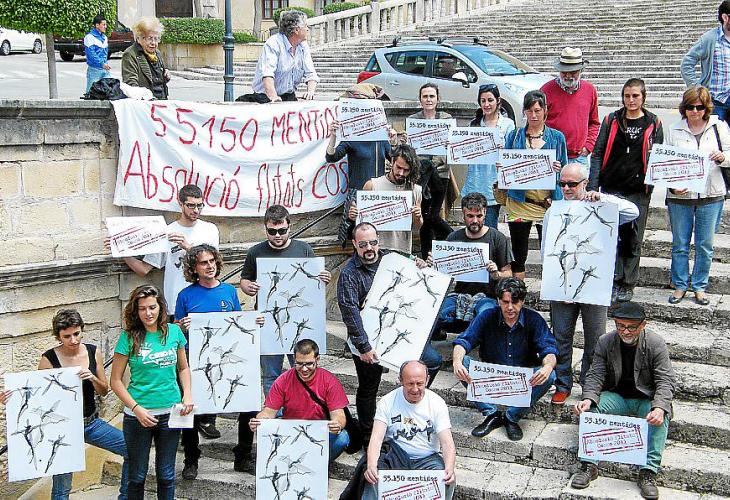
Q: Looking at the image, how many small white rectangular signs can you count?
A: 11